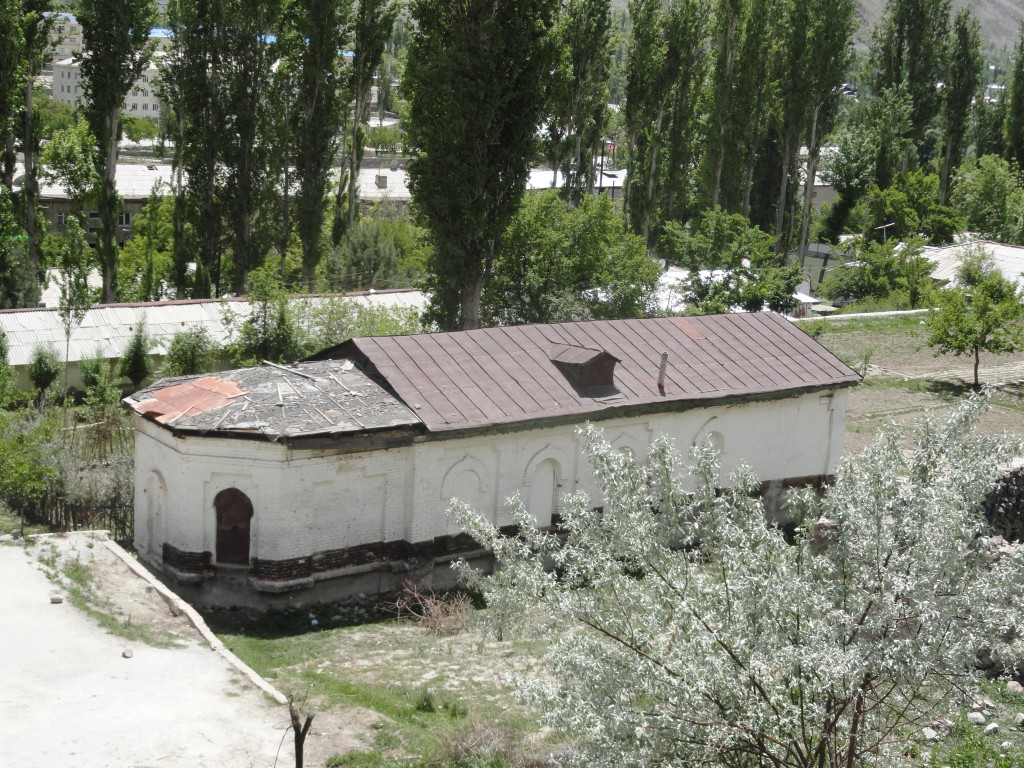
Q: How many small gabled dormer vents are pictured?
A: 1